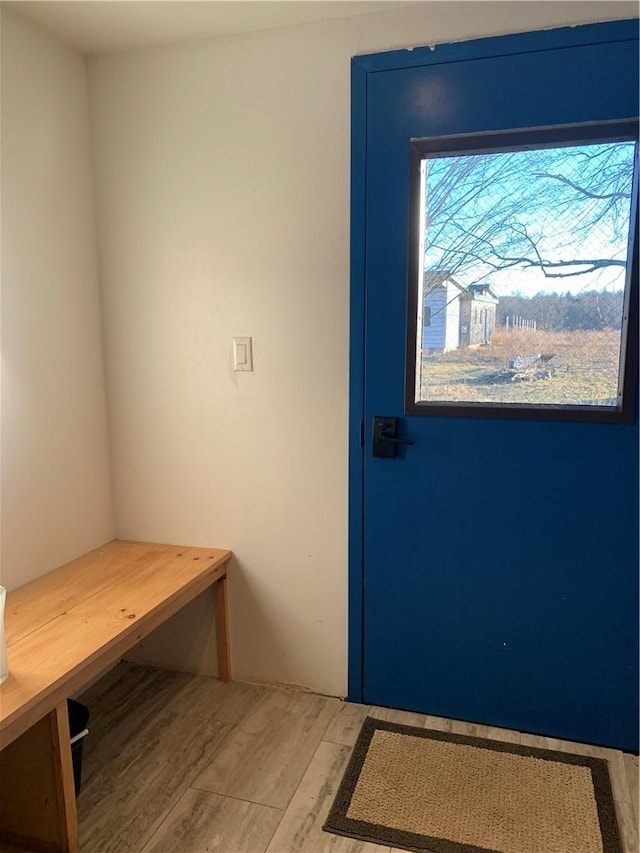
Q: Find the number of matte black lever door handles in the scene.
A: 1